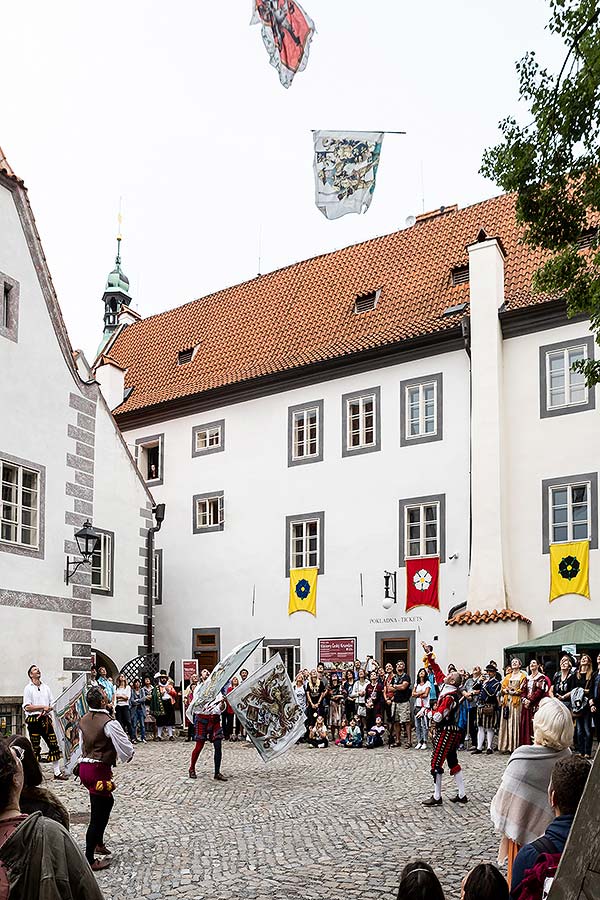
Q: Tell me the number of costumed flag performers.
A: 4